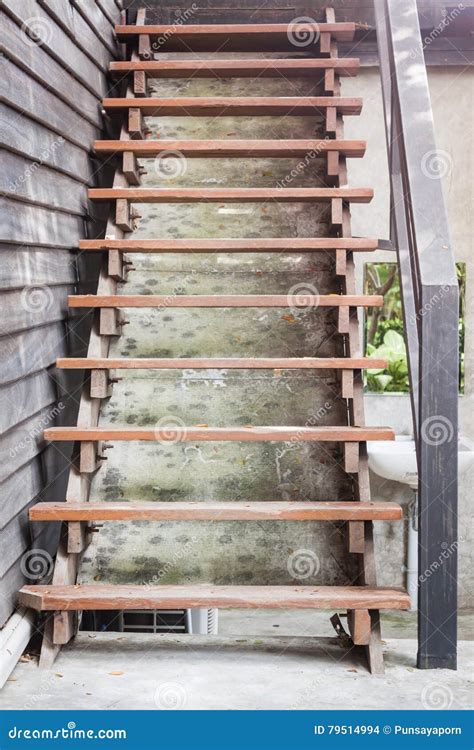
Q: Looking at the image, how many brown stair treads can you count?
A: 11